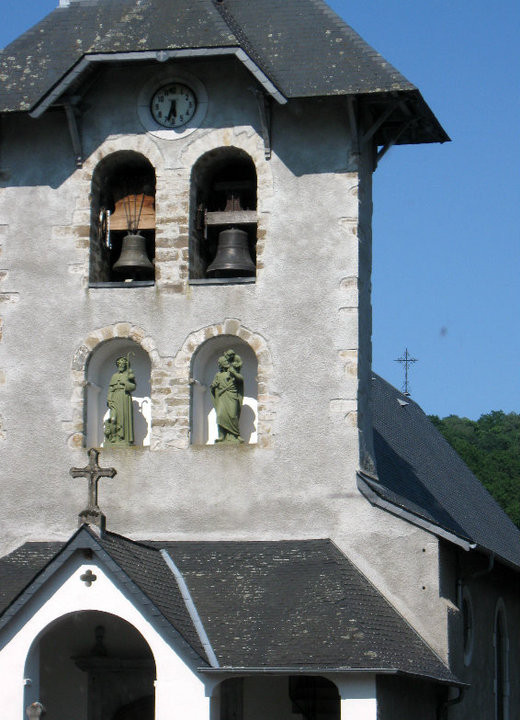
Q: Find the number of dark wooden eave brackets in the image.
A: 5